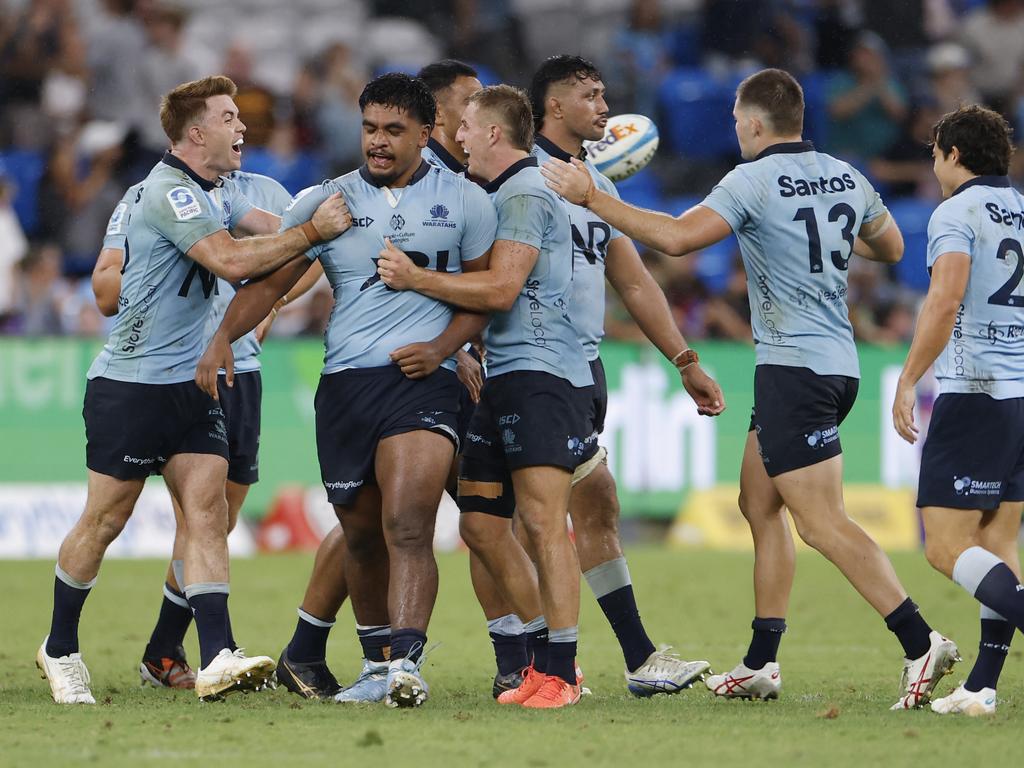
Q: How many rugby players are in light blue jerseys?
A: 8